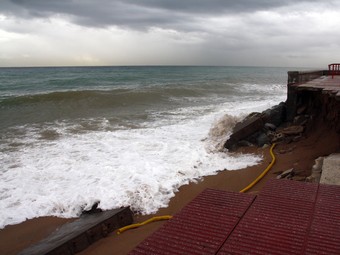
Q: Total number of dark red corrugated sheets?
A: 3